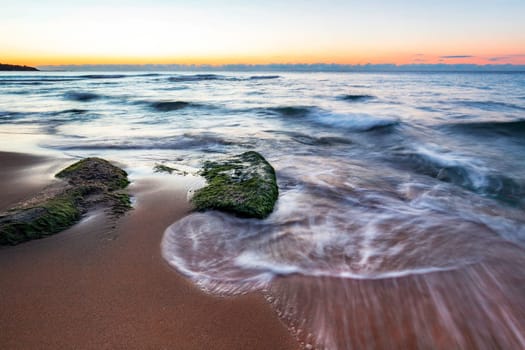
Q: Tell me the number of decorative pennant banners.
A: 0